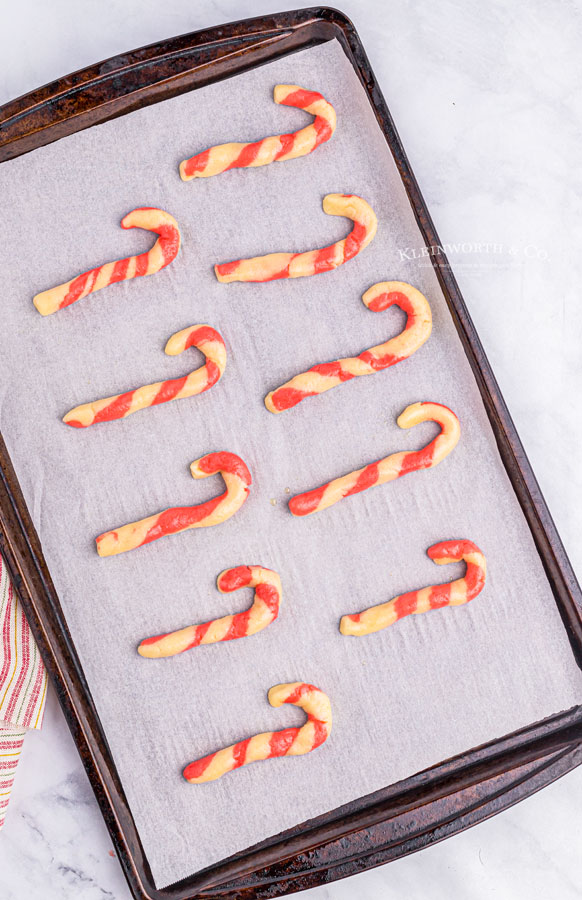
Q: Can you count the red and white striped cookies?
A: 10